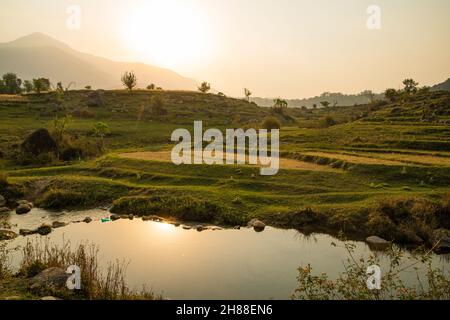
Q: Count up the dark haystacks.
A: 1